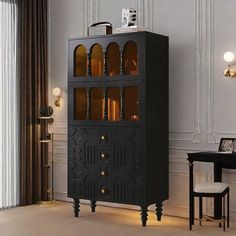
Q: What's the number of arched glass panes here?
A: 4